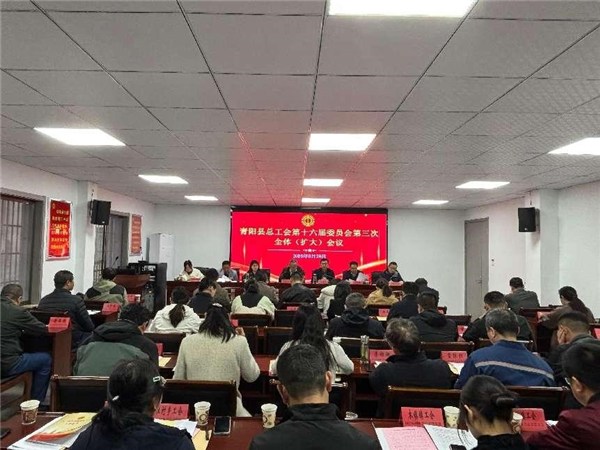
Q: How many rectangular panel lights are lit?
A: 10